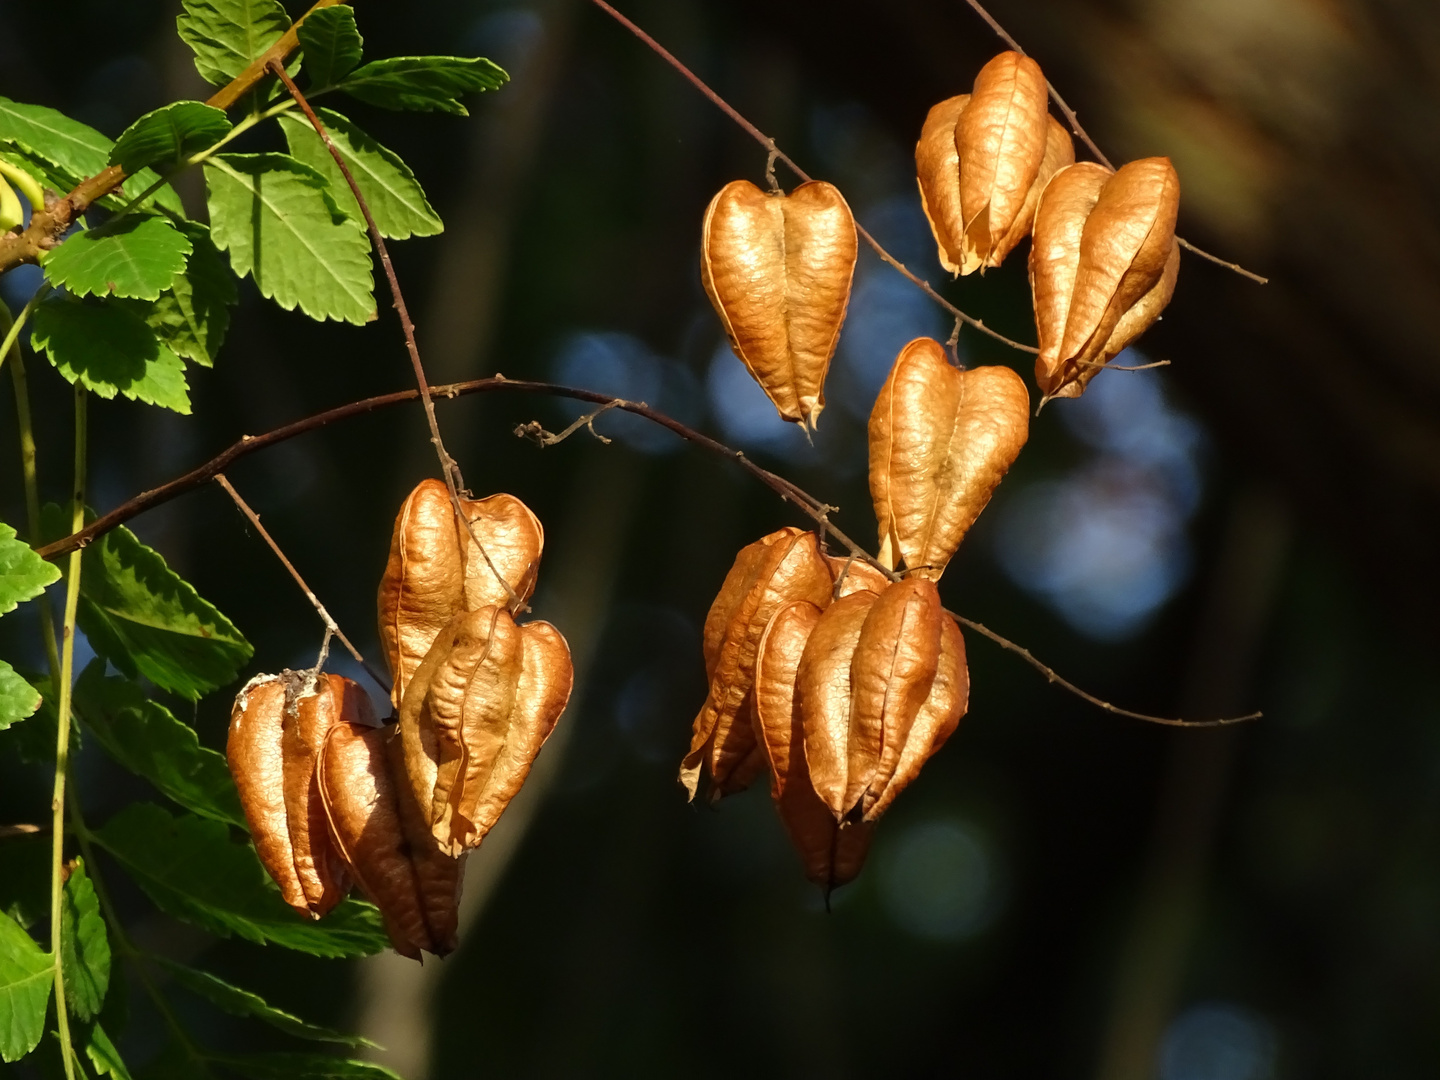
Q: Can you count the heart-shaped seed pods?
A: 11